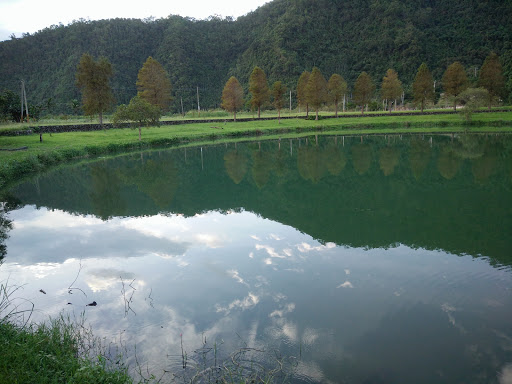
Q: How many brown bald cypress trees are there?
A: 13